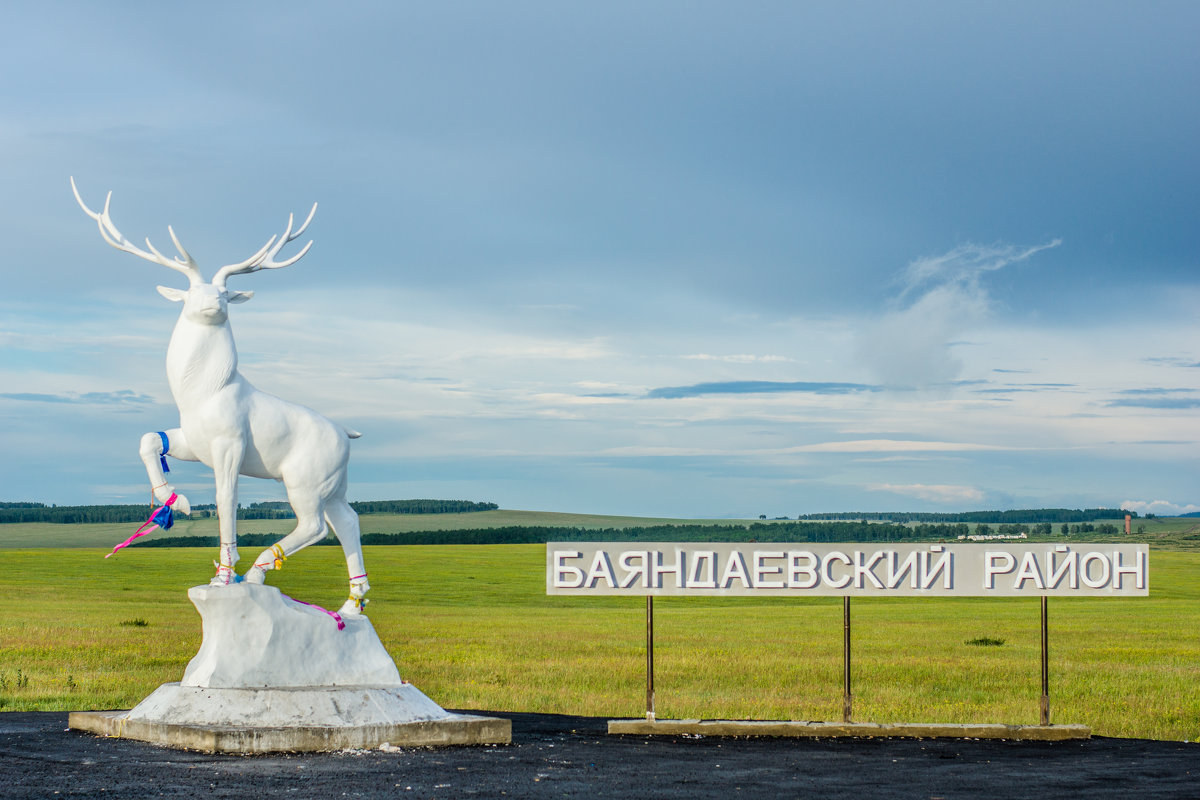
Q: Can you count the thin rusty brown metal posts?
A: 3